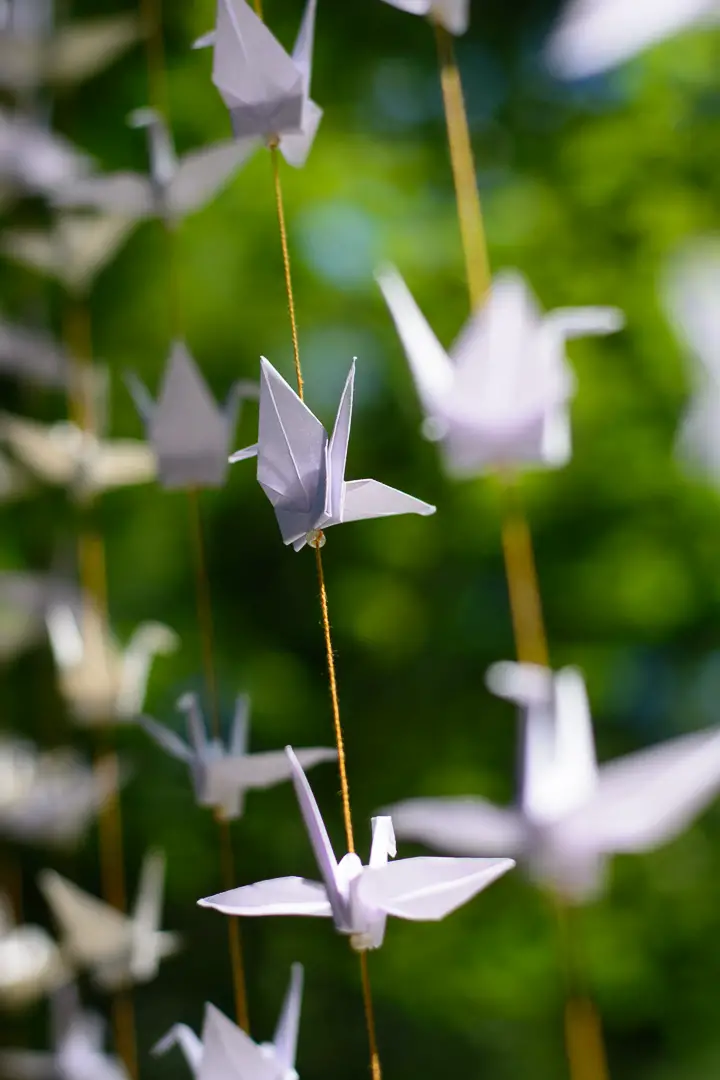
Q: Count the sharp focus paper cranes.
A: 3